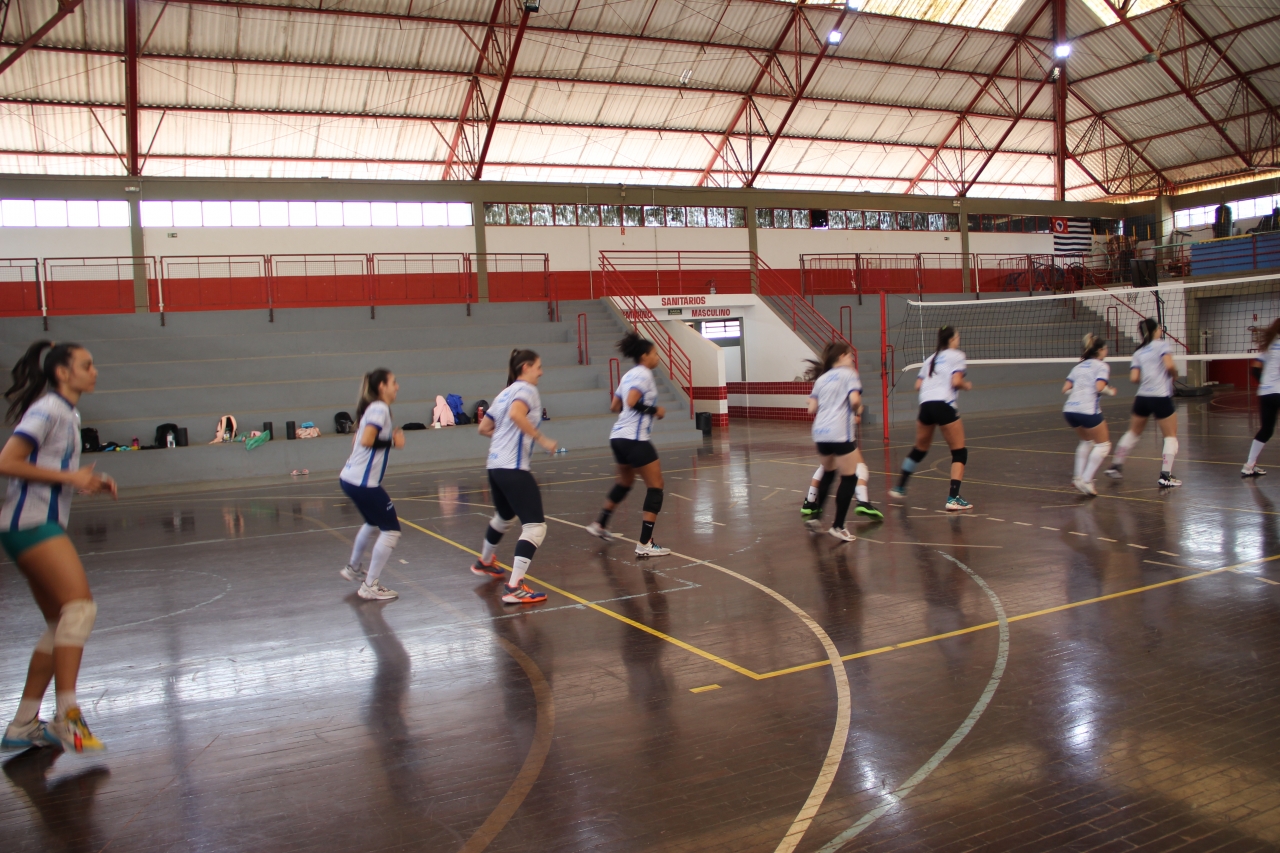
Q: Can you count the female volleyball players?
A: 10